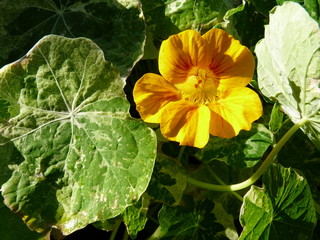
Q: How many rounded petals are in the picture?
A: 5